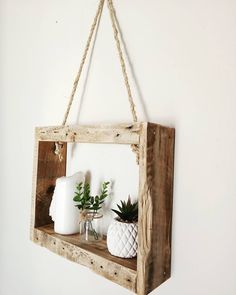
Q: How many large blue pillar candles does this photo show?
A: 0